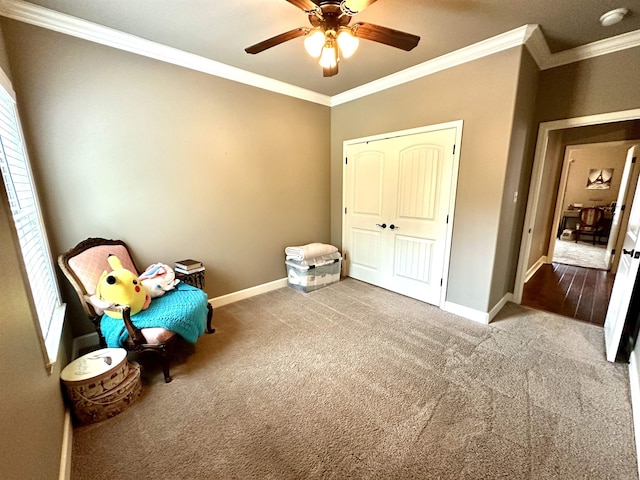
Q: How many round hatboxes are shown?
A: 2